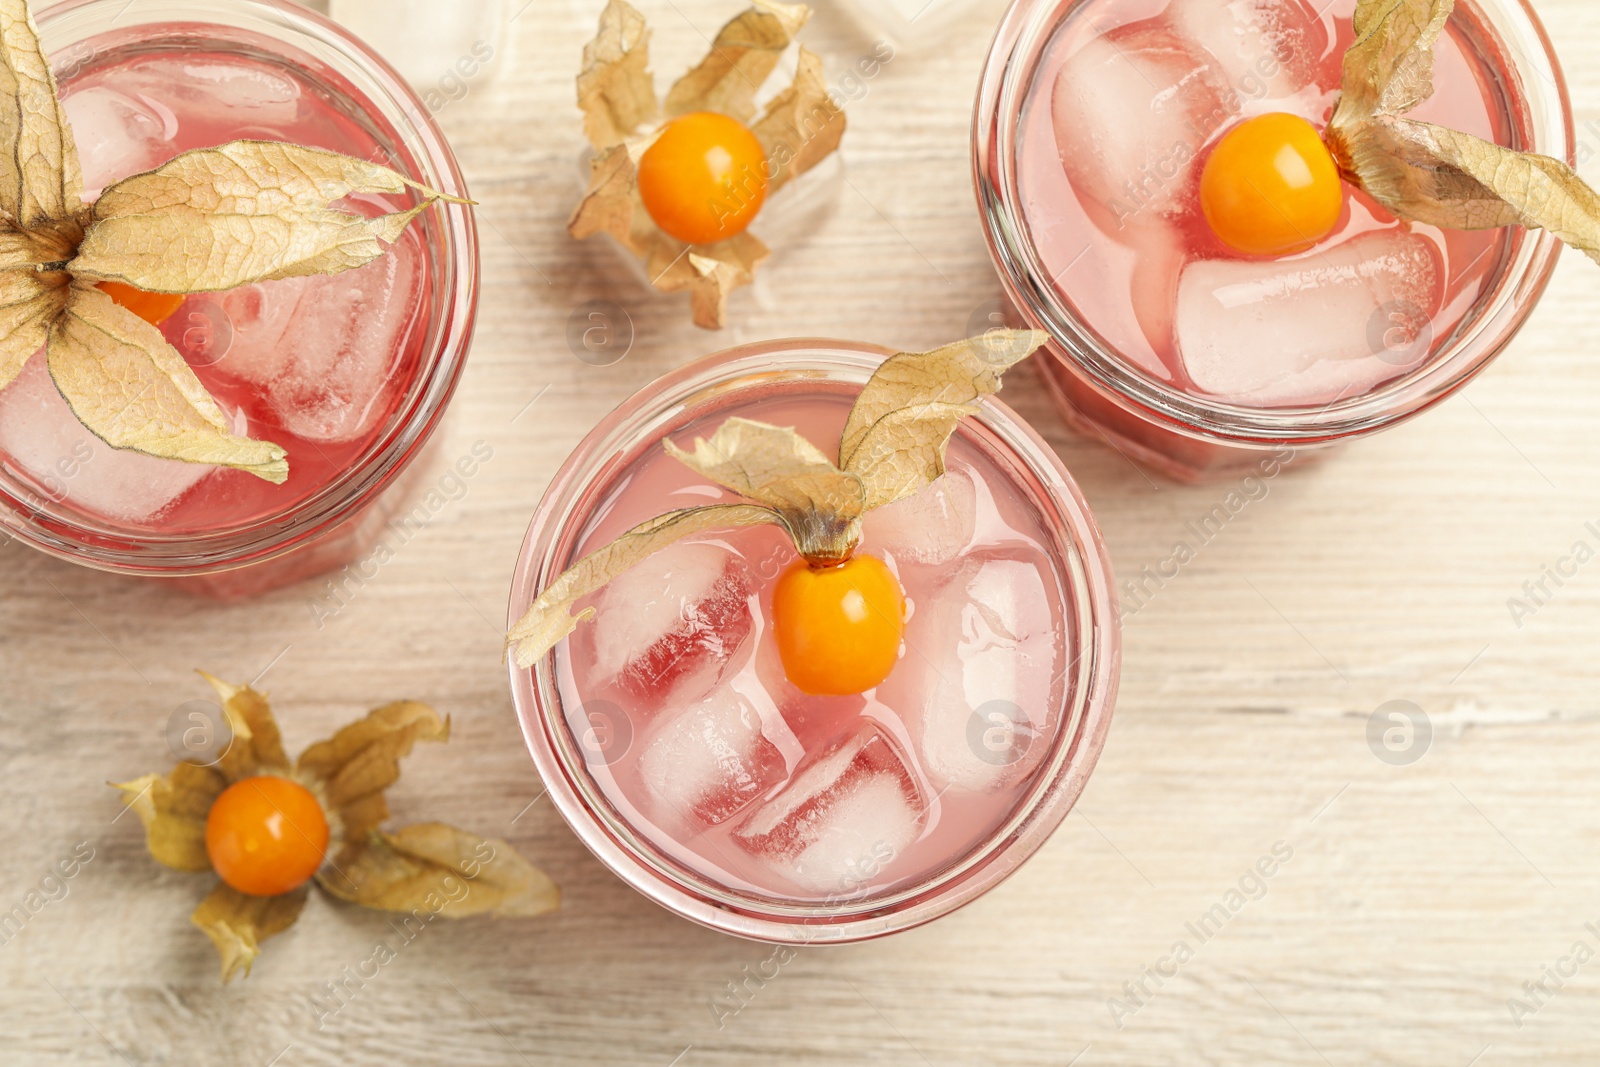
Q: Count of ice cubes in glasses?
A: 12